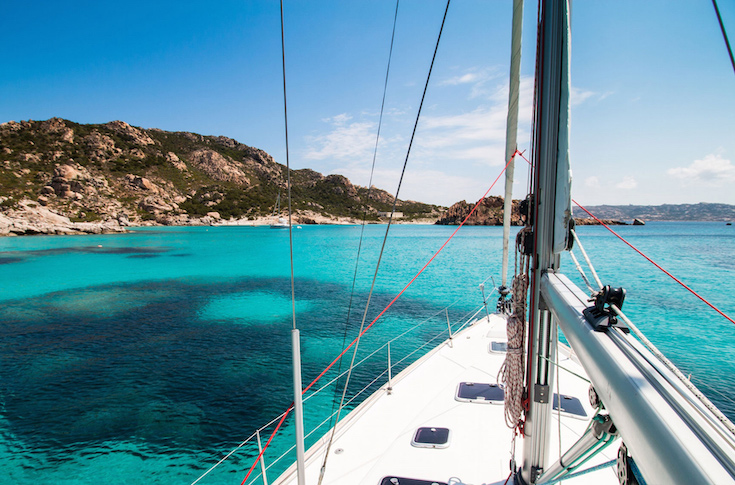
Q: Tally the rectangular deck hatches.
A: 5